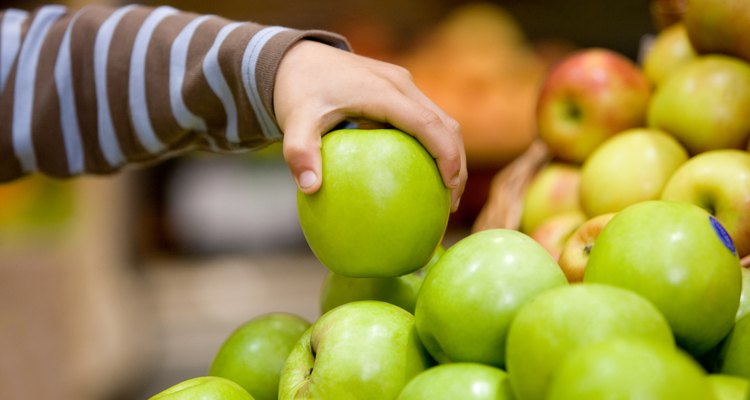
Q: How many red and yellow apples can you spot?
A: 9